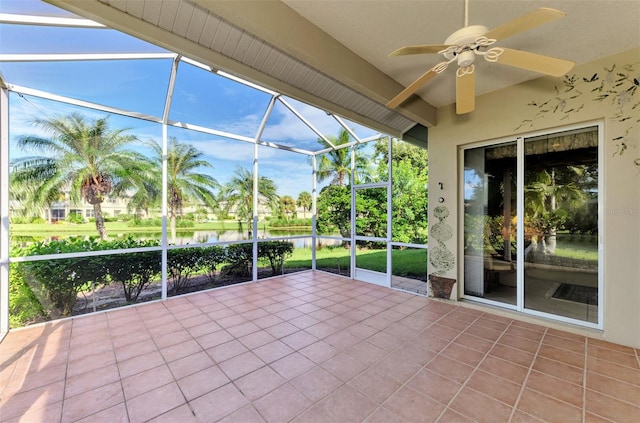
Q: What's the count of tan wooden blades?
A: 5